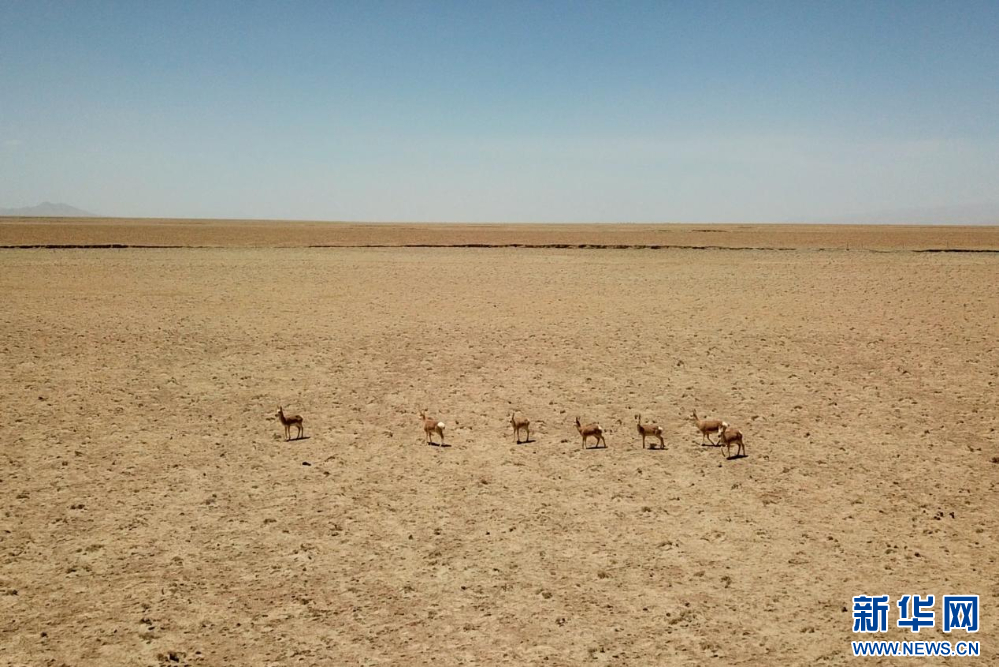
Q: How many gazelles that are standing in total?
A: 7